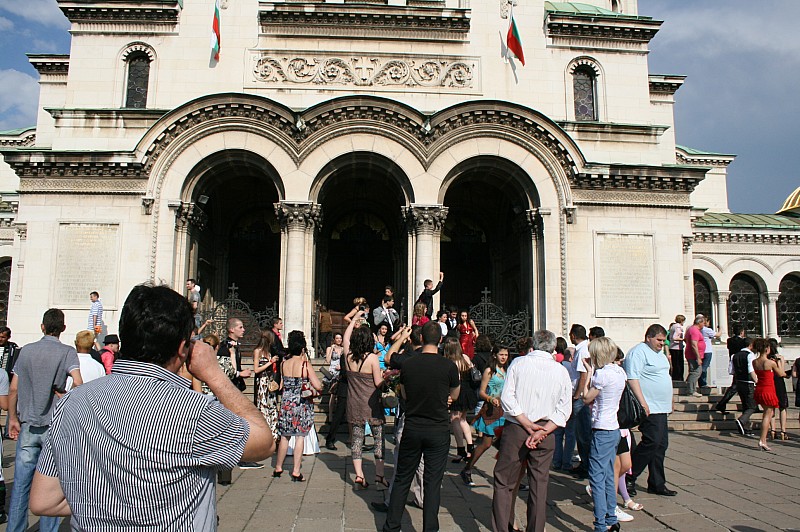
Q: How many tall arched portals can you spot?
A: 3